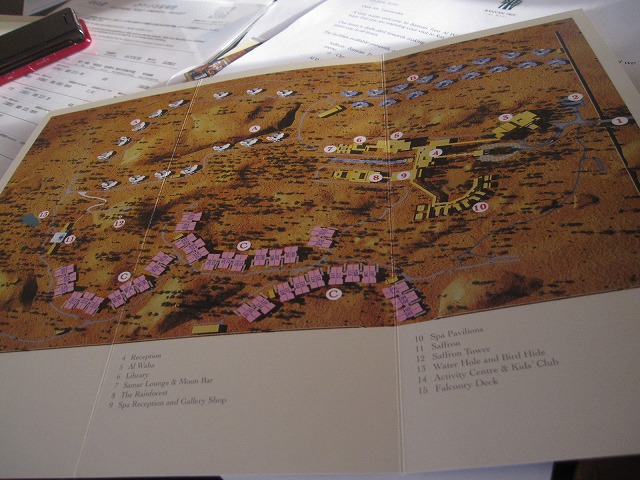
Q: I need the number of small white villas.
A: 15